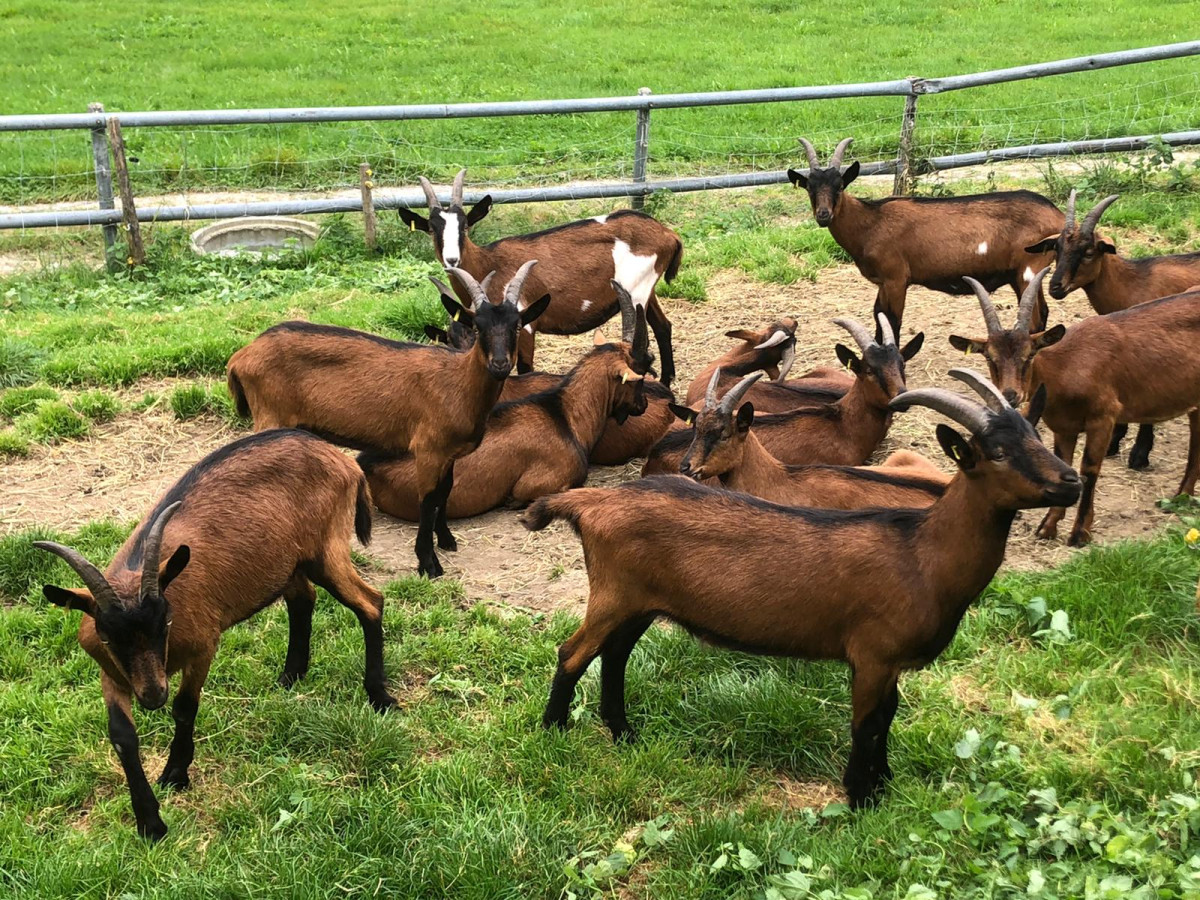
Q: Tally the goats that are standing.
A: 7